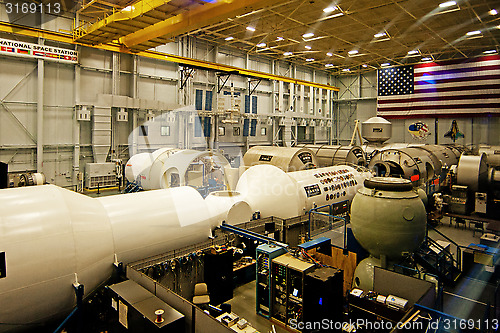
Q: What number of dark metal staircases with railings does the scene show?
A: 1